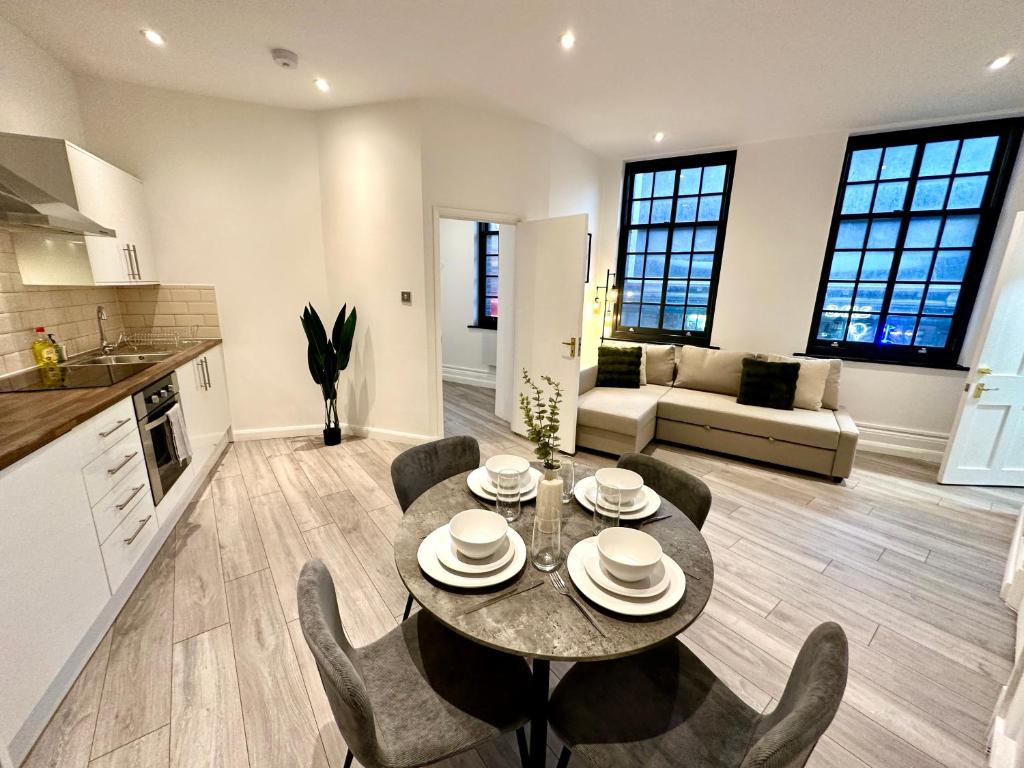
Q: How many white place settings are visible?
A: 4